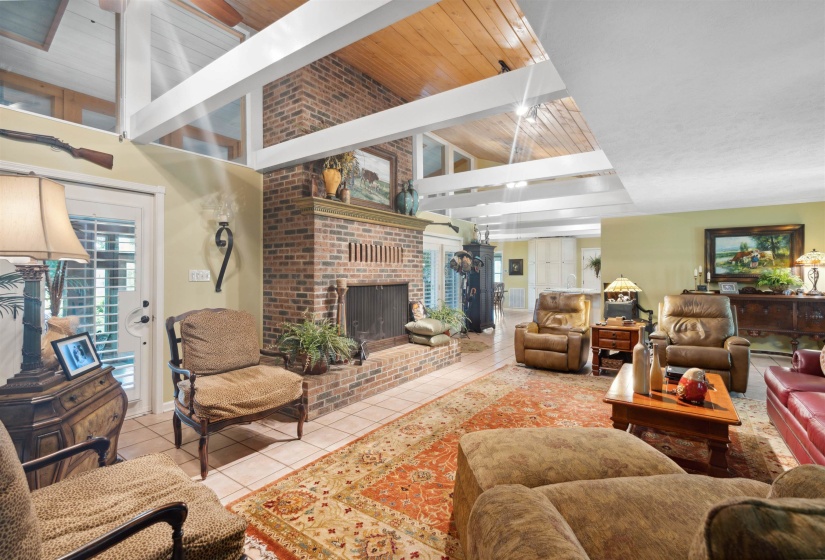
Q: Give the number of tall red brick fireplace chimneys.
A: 1